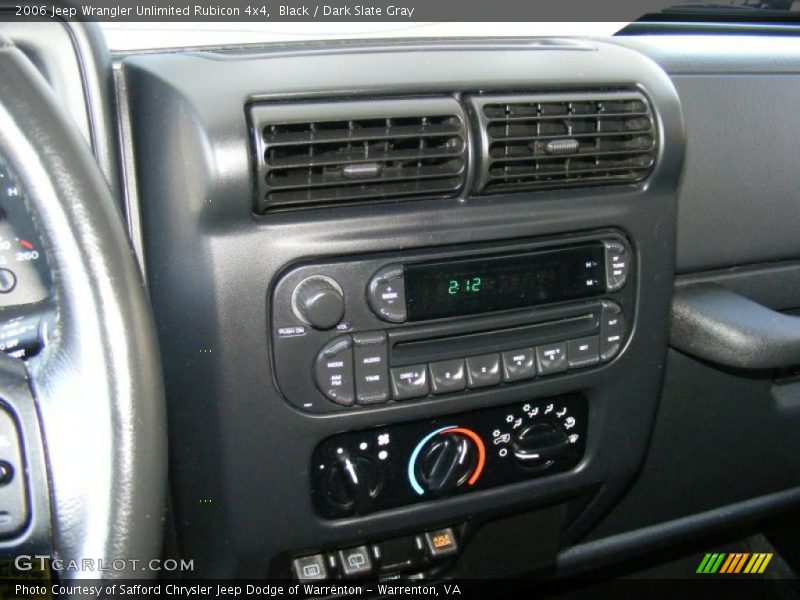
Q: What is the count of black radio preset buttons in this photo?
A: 5